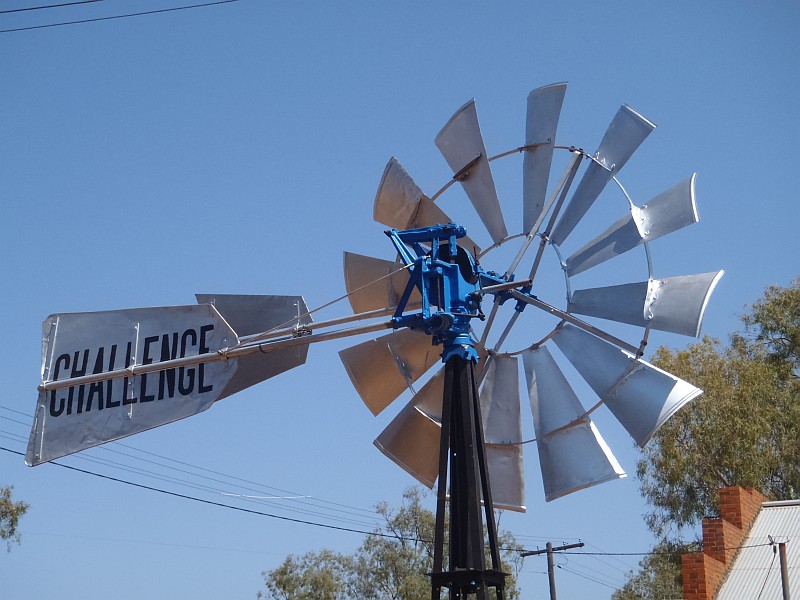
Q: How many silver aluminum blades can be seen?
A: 12